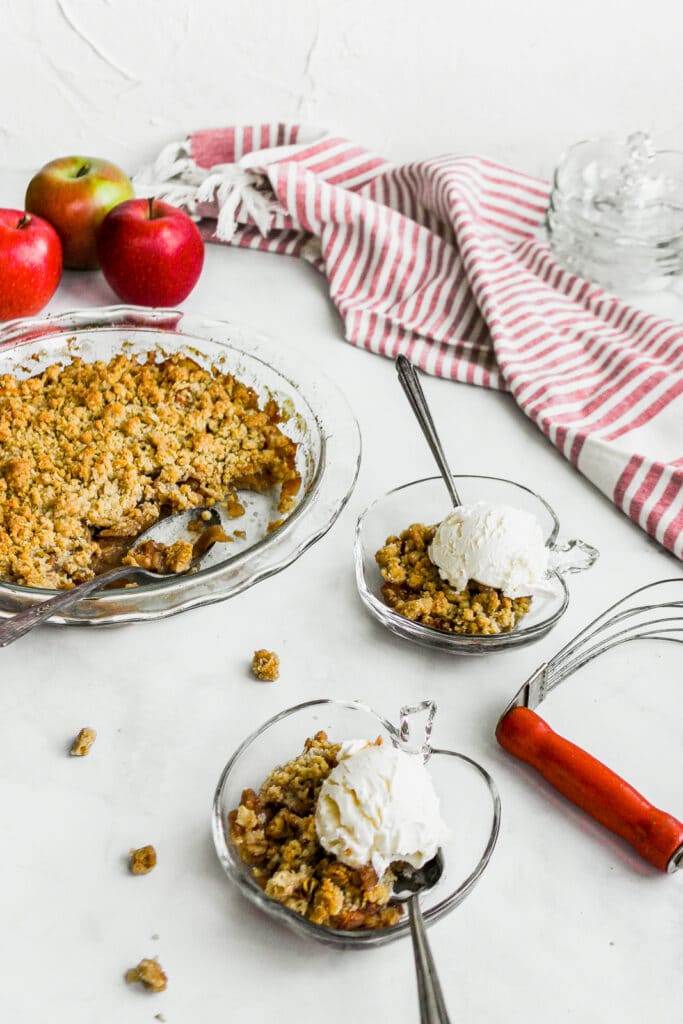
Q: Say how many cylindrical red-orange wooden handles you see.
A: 1